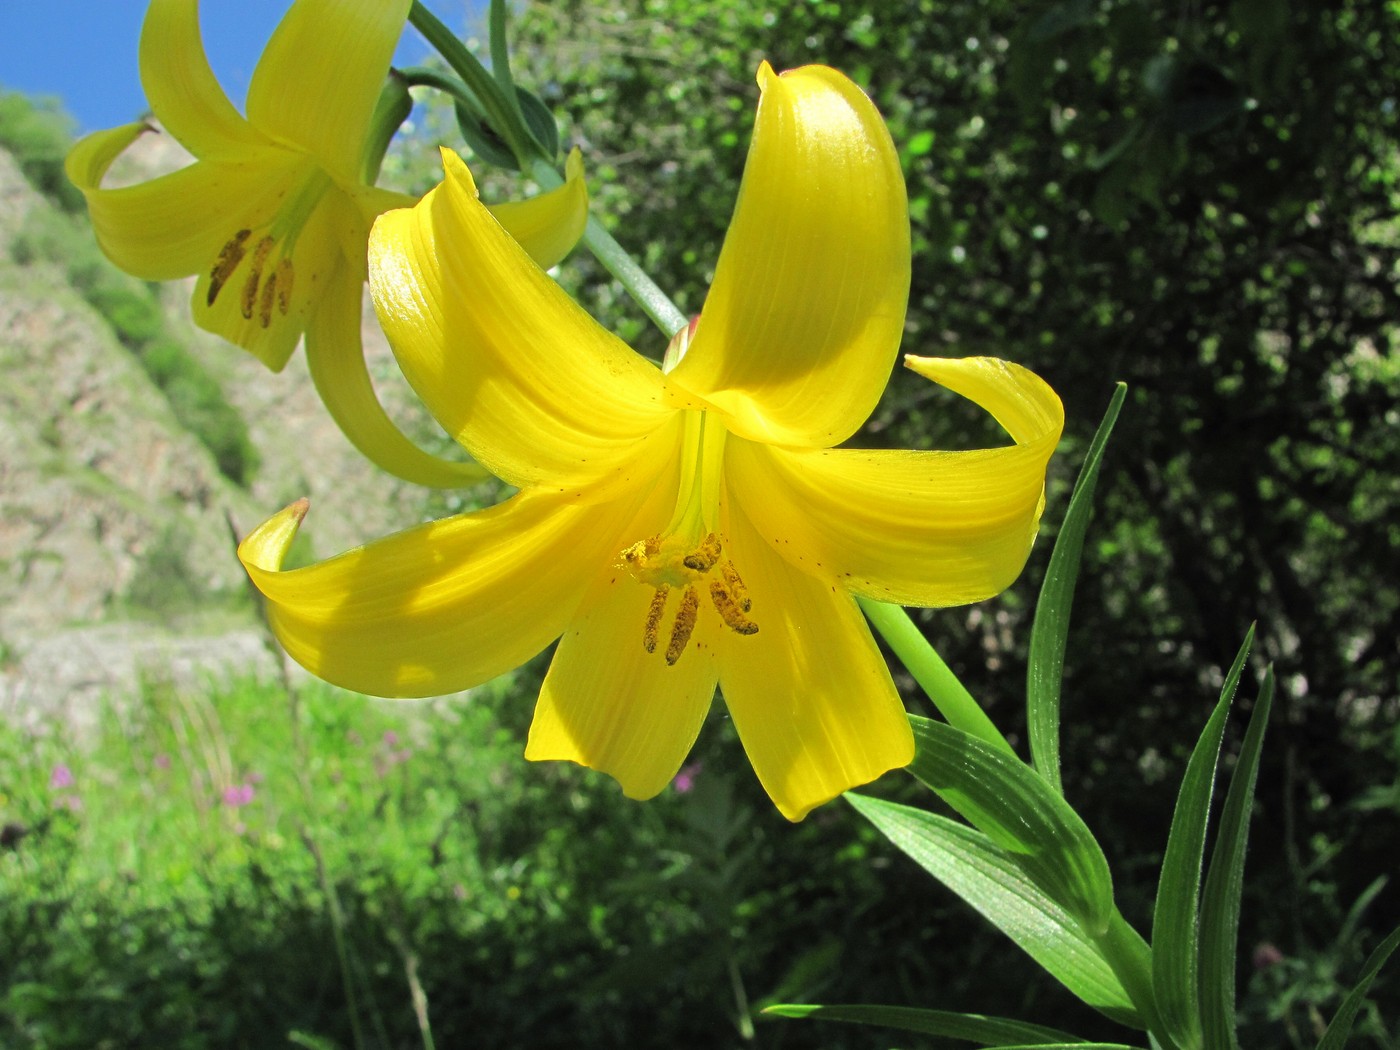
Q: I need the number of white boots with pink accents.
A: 0